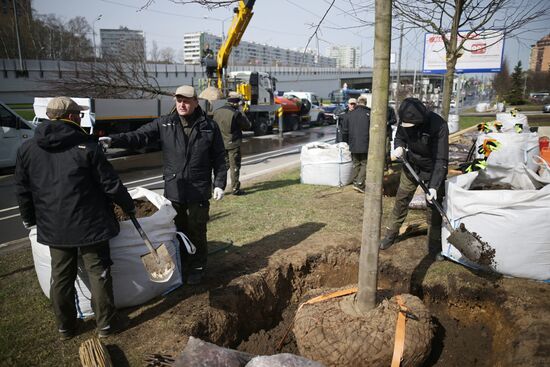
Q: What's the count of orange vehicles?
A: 1